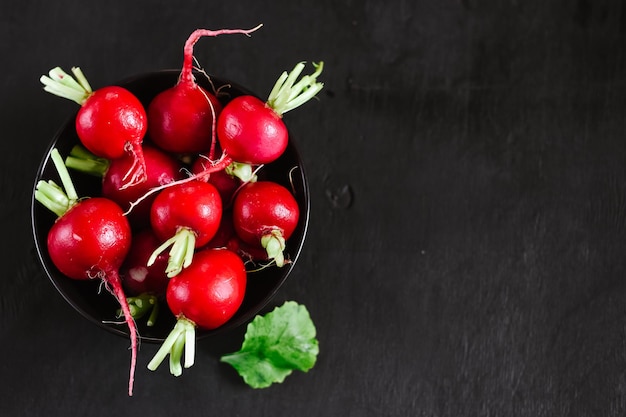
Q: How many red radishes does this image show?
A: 11